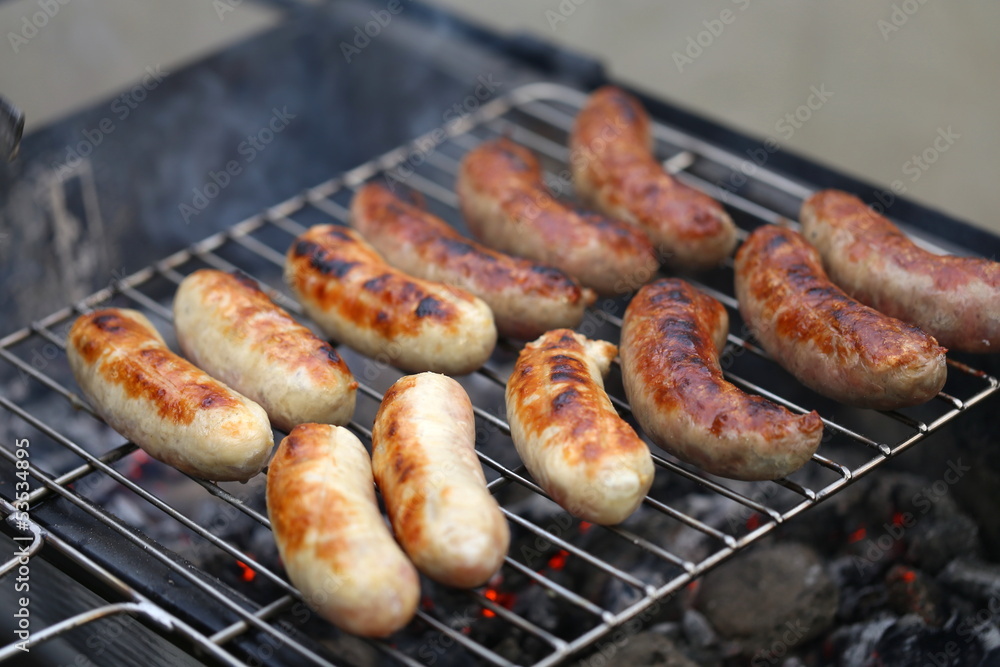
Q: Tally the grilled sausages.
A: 12